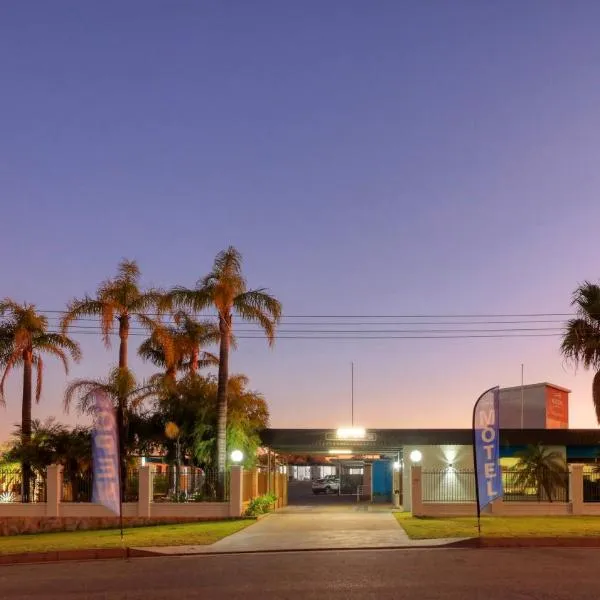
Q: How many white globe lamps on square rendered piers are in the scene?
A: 2